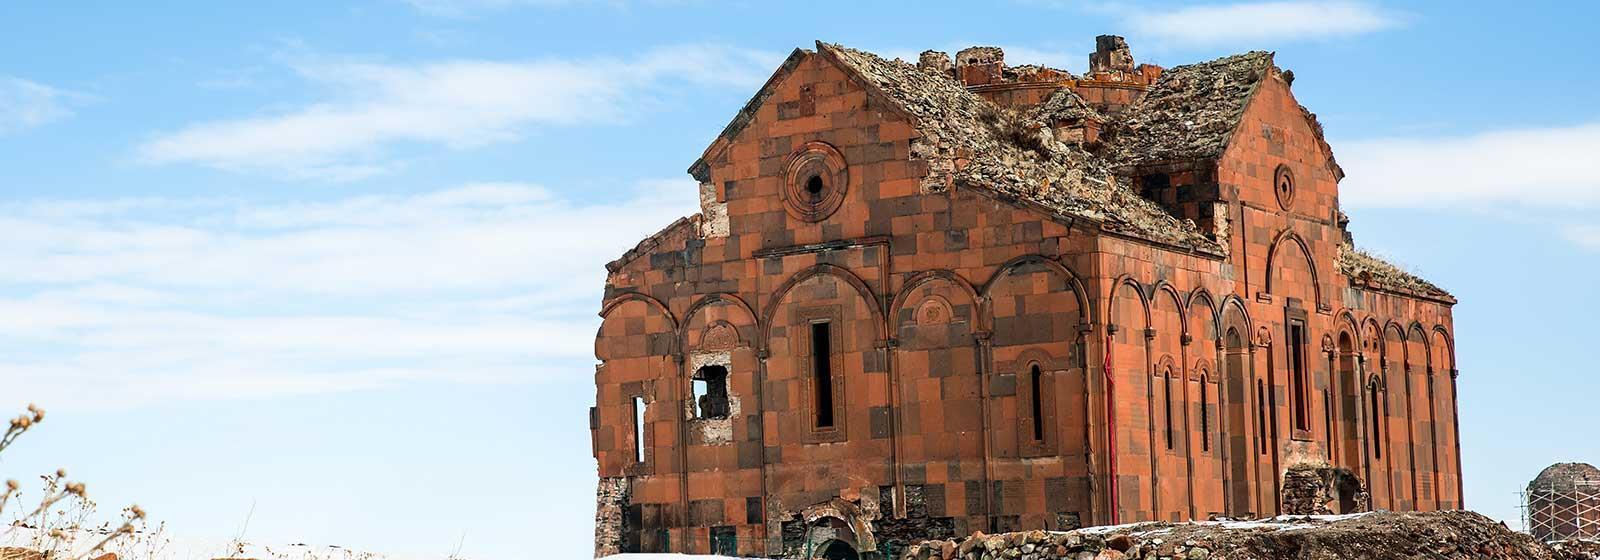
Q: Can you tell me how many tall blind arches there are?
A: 14